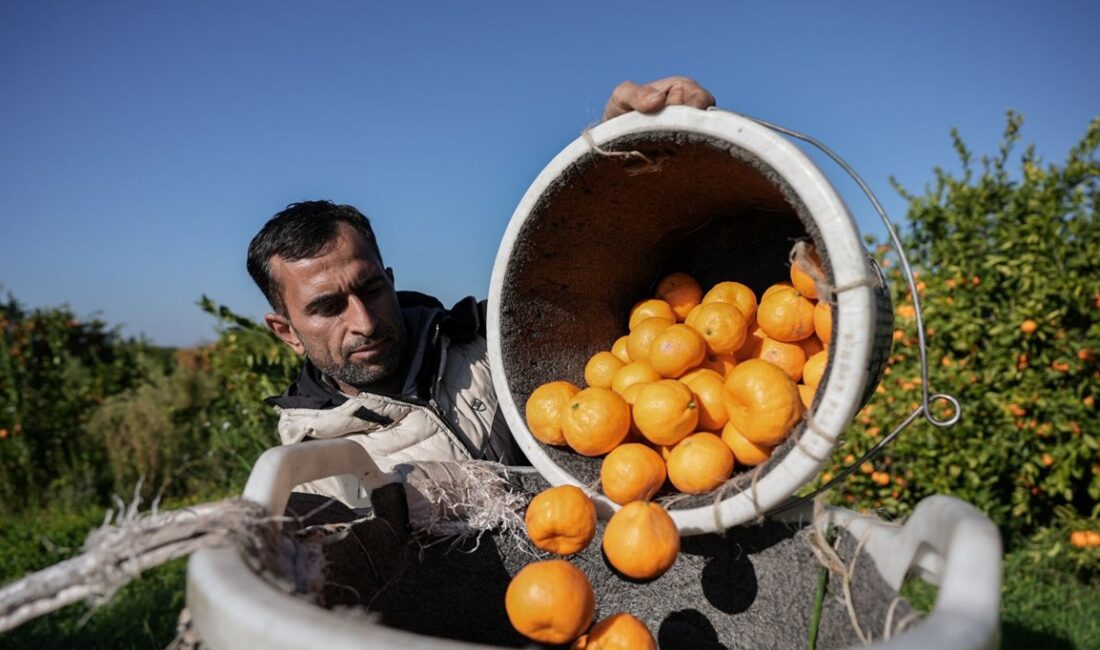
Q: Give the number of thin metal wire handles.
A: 1